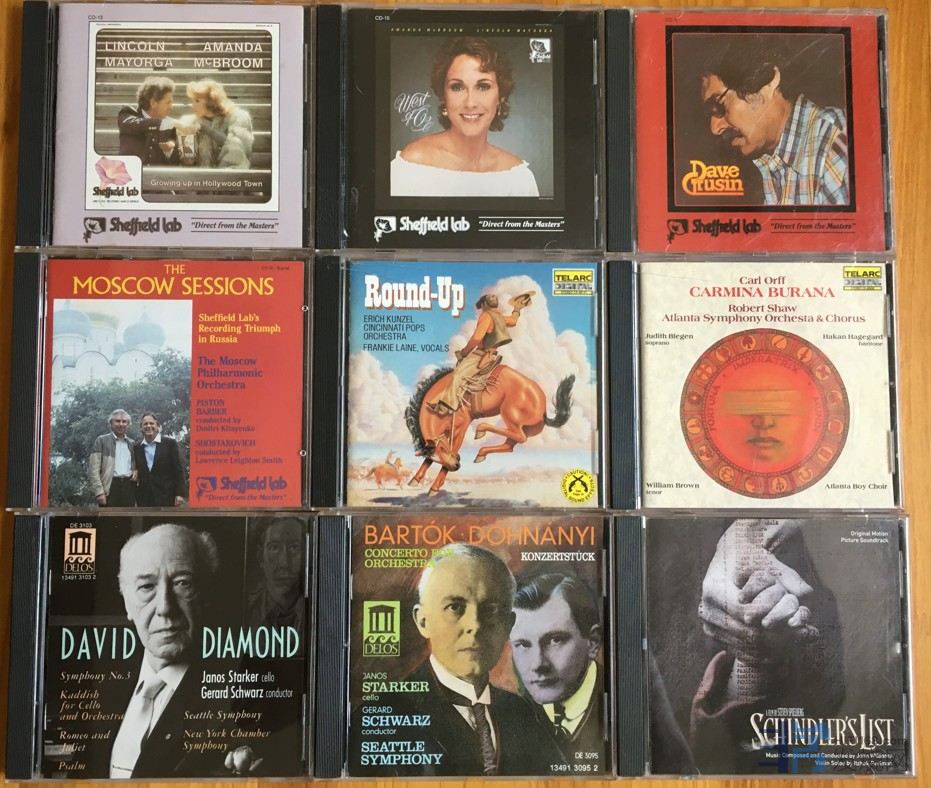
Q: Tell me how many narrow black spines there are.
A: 9